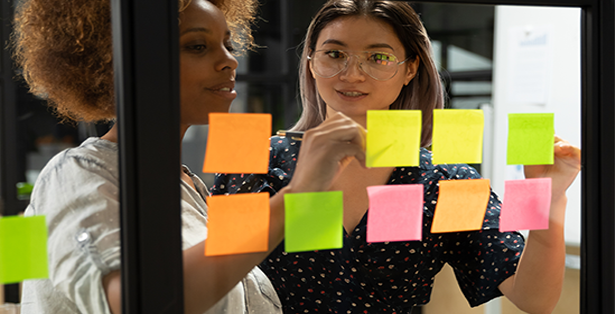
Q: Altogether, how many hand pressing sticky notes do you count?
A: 2